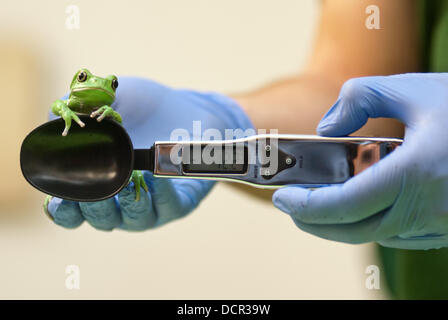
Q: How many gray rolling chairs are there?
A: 0